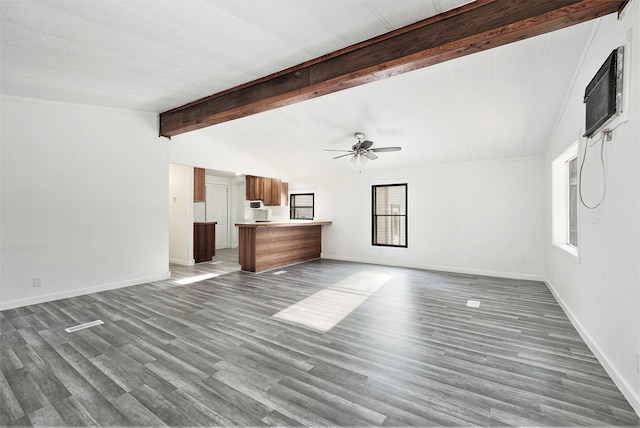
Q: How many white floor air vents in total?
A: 3